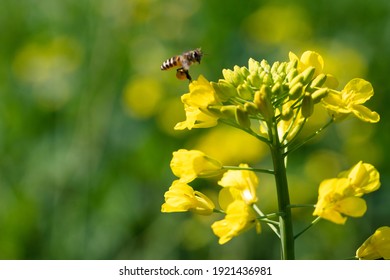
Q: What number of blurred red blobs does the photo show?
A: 0